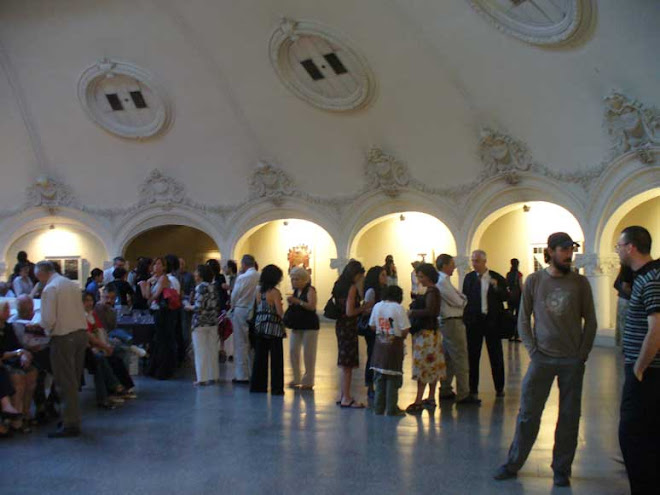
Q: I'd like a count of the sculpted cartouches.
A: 6